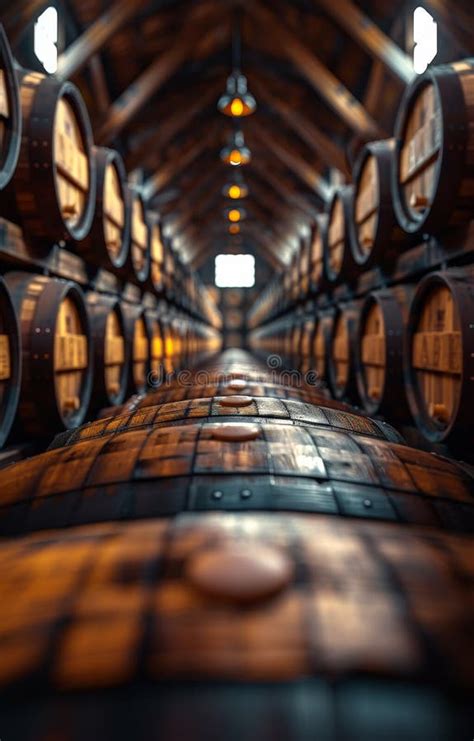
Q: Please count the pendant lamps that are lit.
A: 5